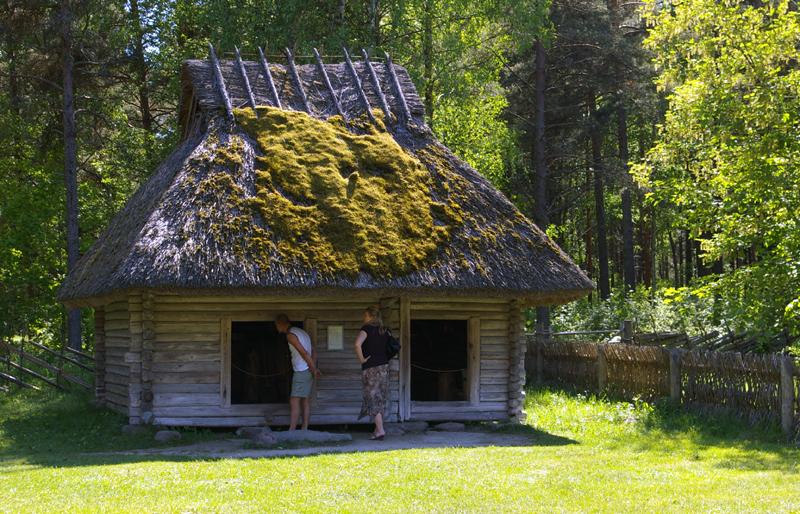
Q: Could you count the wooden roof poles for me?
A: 8